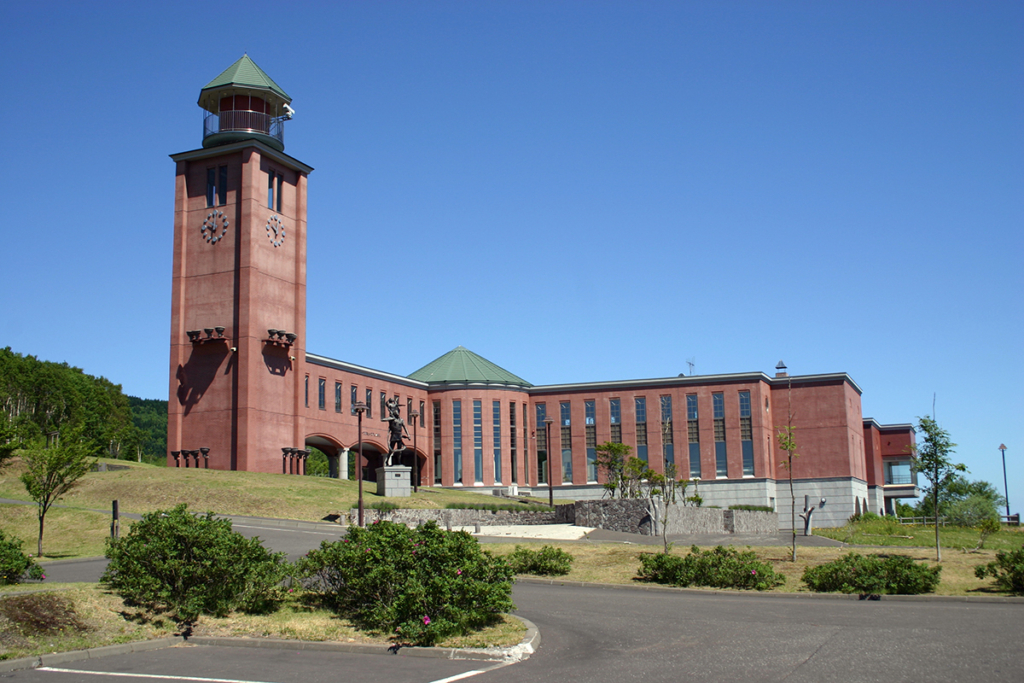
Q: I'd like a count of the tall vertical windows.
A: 15